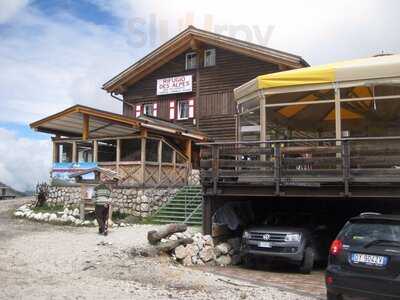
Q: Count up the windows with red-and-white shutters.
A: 2